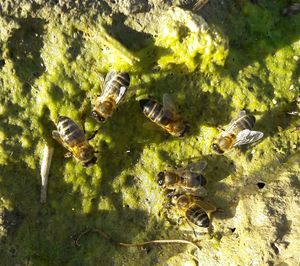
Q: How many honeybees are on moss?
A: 6